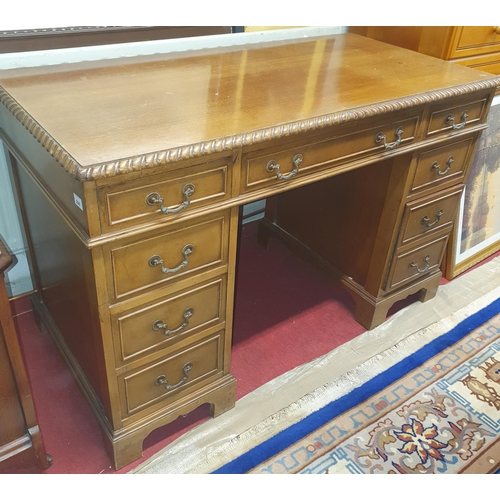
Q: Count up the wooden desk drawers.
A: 9